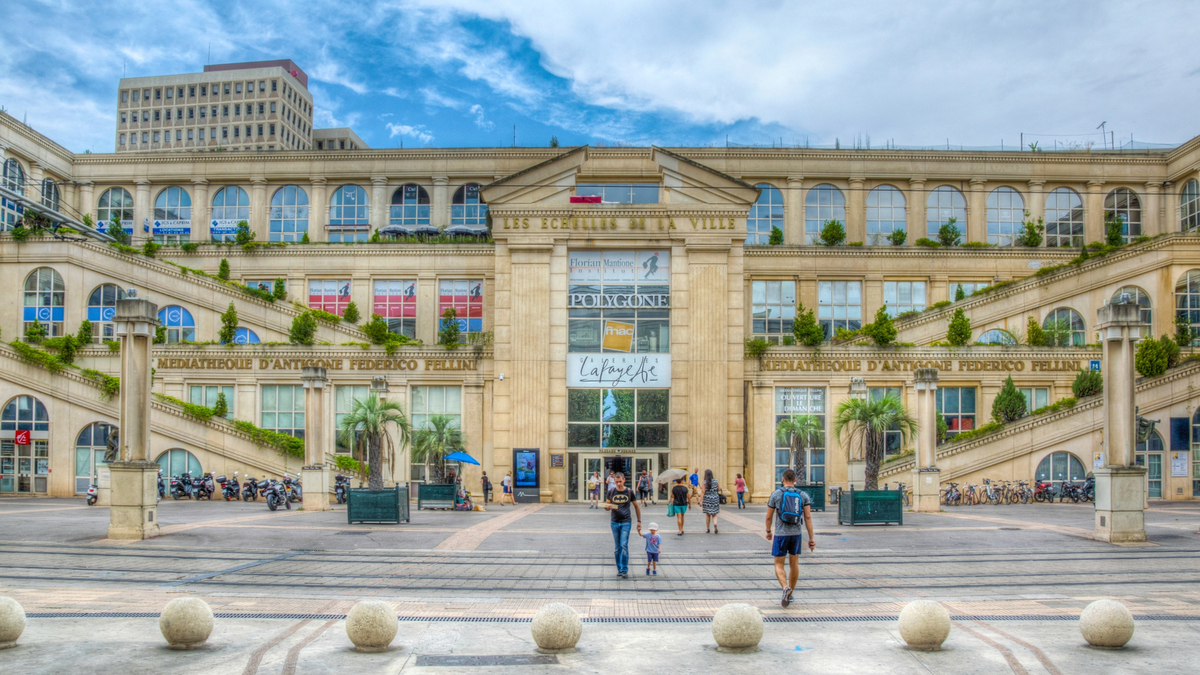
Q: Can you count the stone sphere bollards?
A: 7